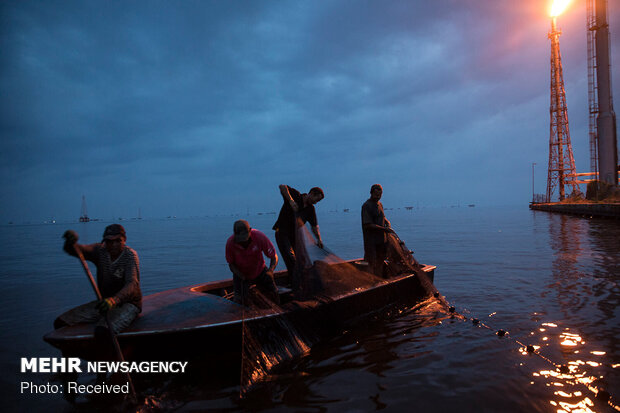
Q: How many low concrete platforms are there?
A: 1